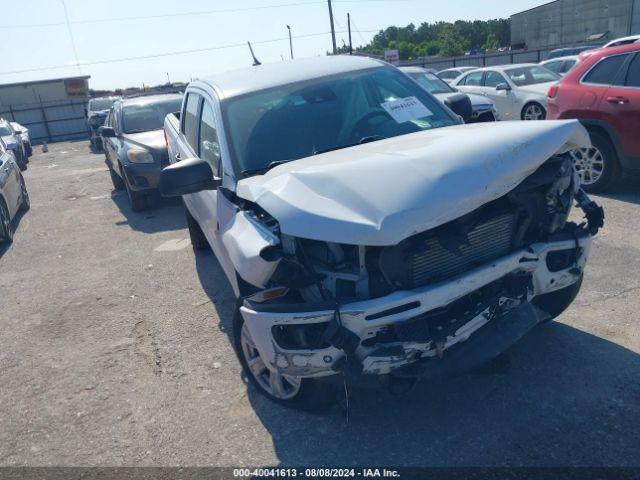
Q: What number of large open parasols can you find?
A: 0